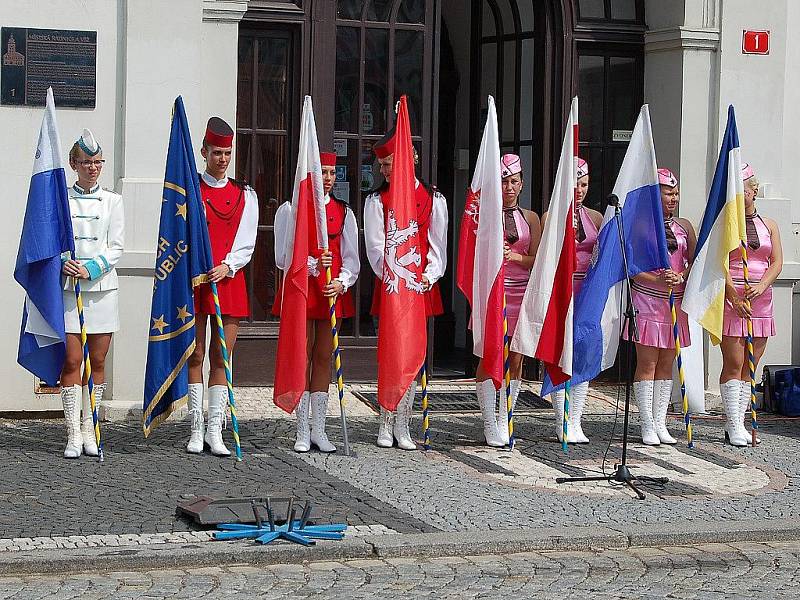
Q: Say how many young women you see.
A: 8